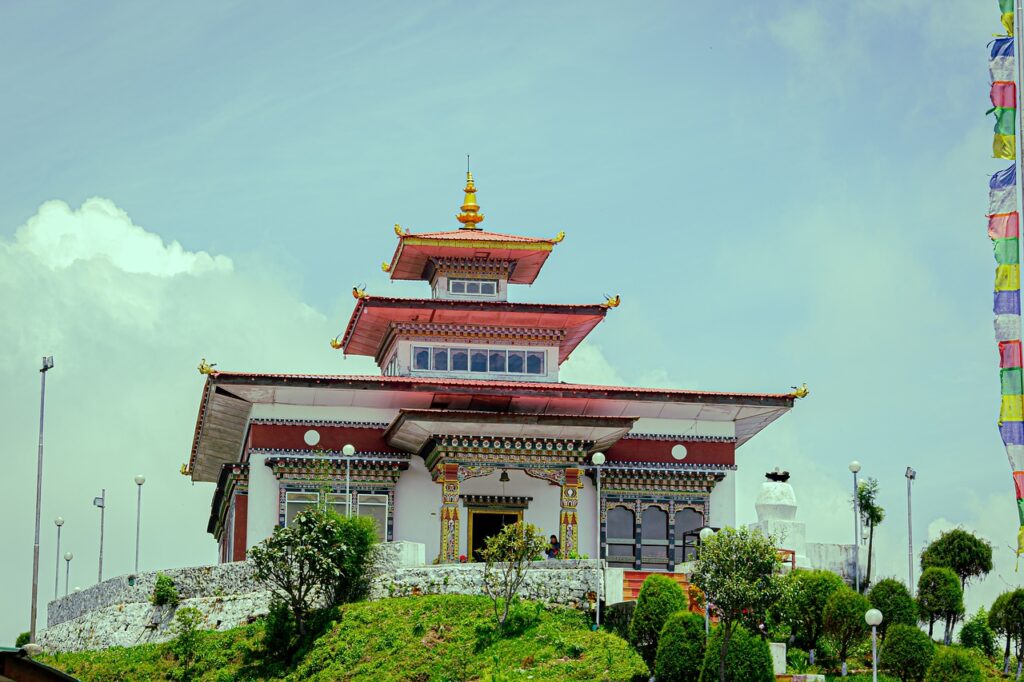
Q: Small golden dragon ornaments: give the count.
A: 9